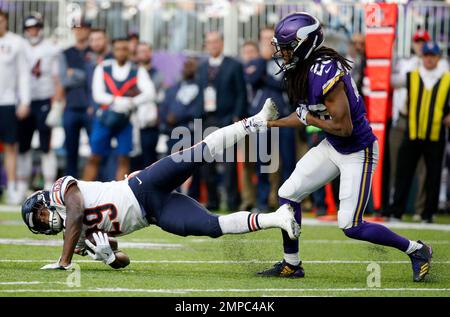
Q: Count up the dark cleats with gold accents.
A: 2